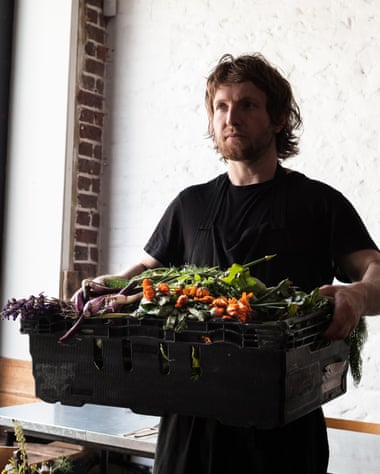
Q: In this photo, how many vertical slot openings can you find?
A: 4